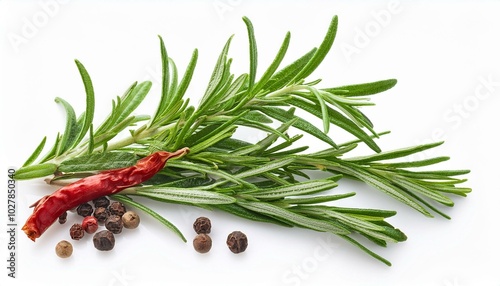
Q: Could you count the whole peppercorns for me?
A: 14